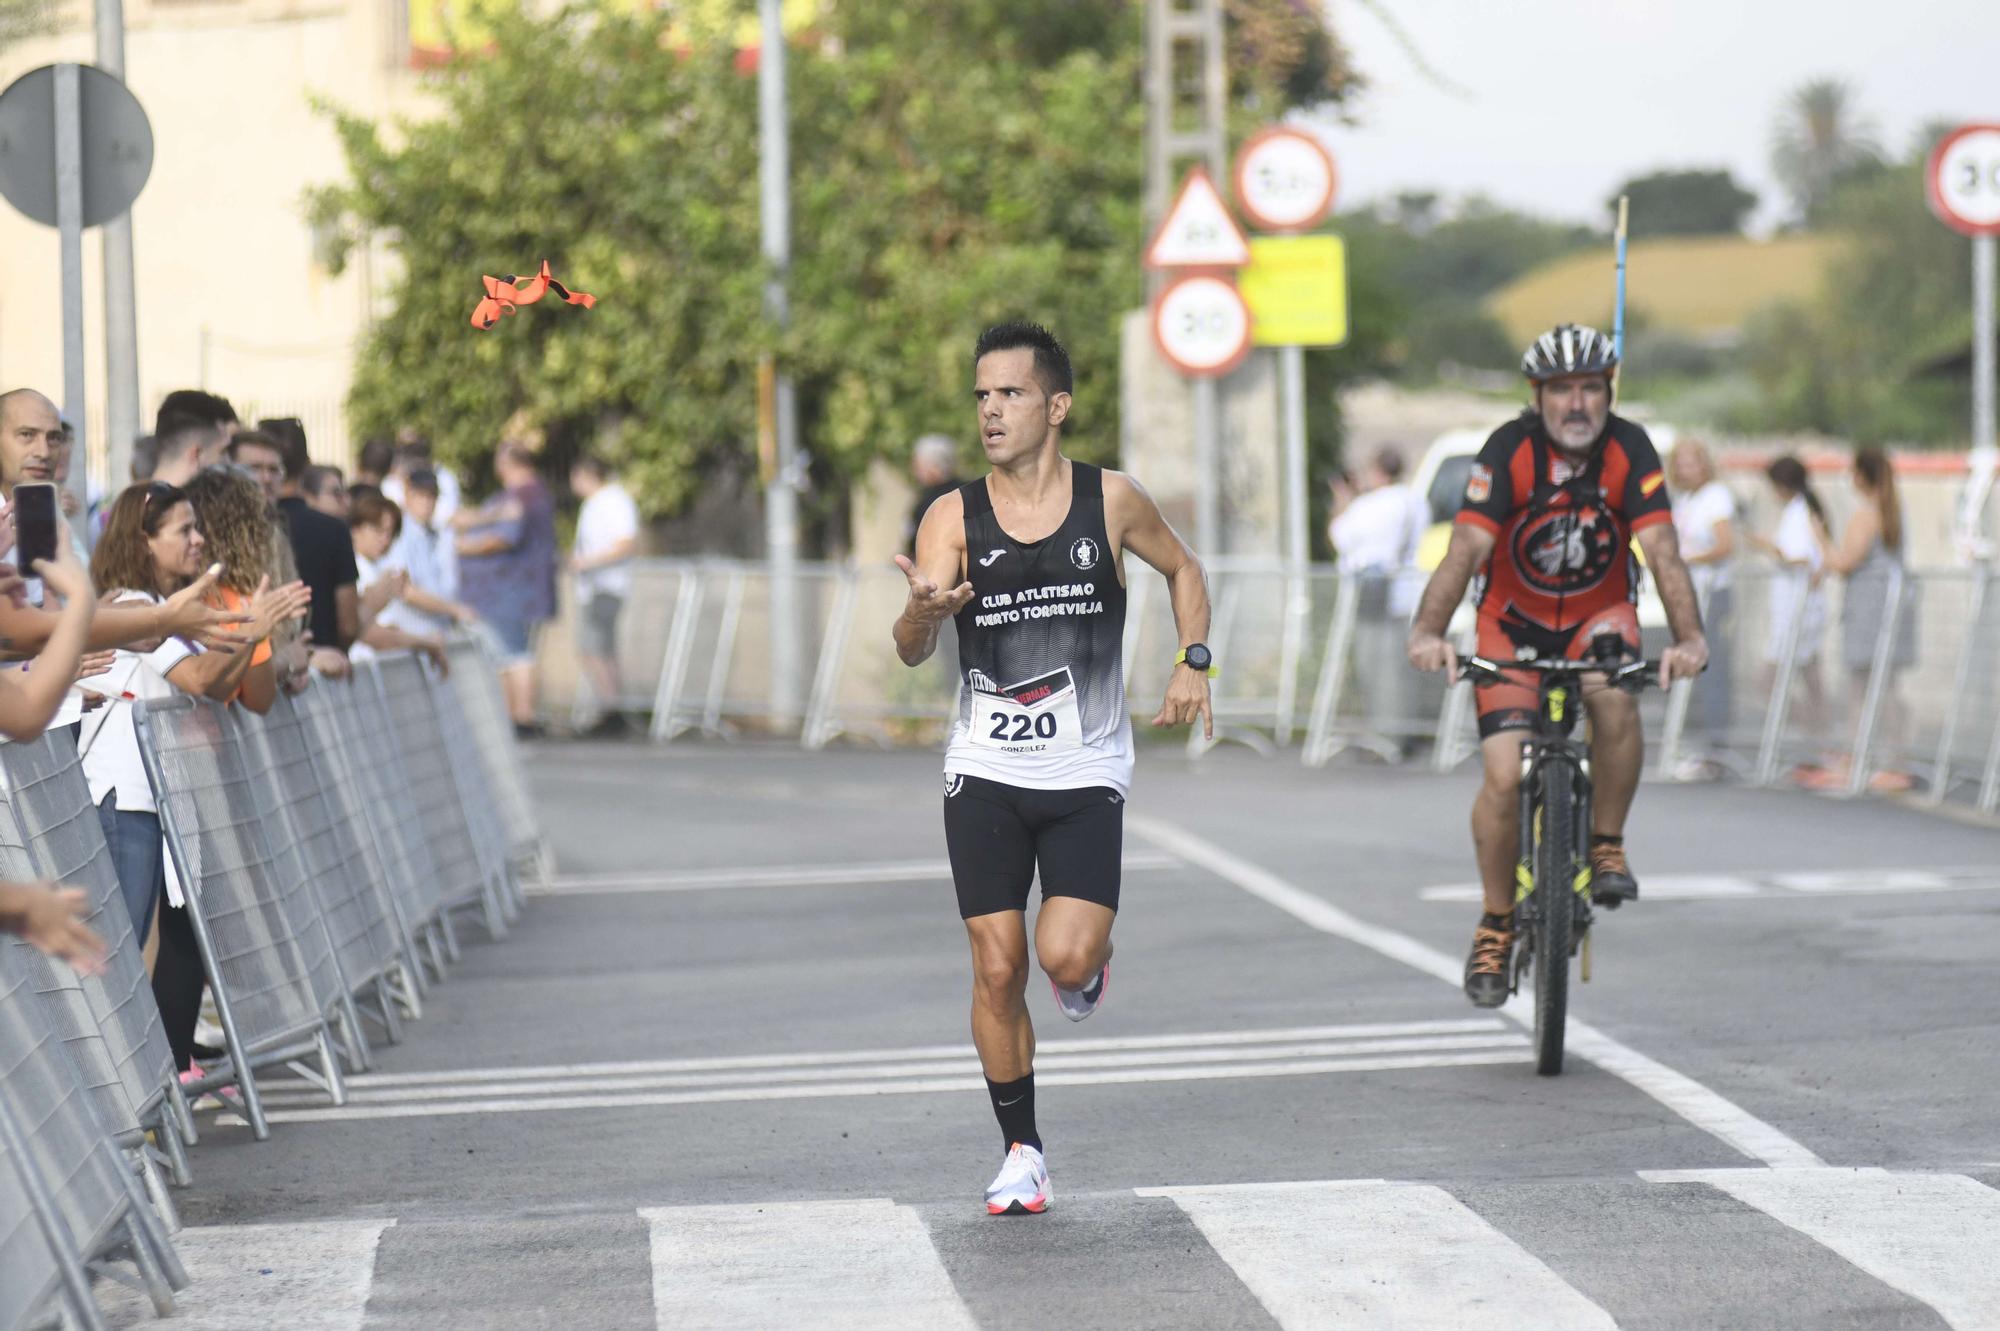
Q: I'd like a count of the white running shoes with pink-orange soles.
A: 2